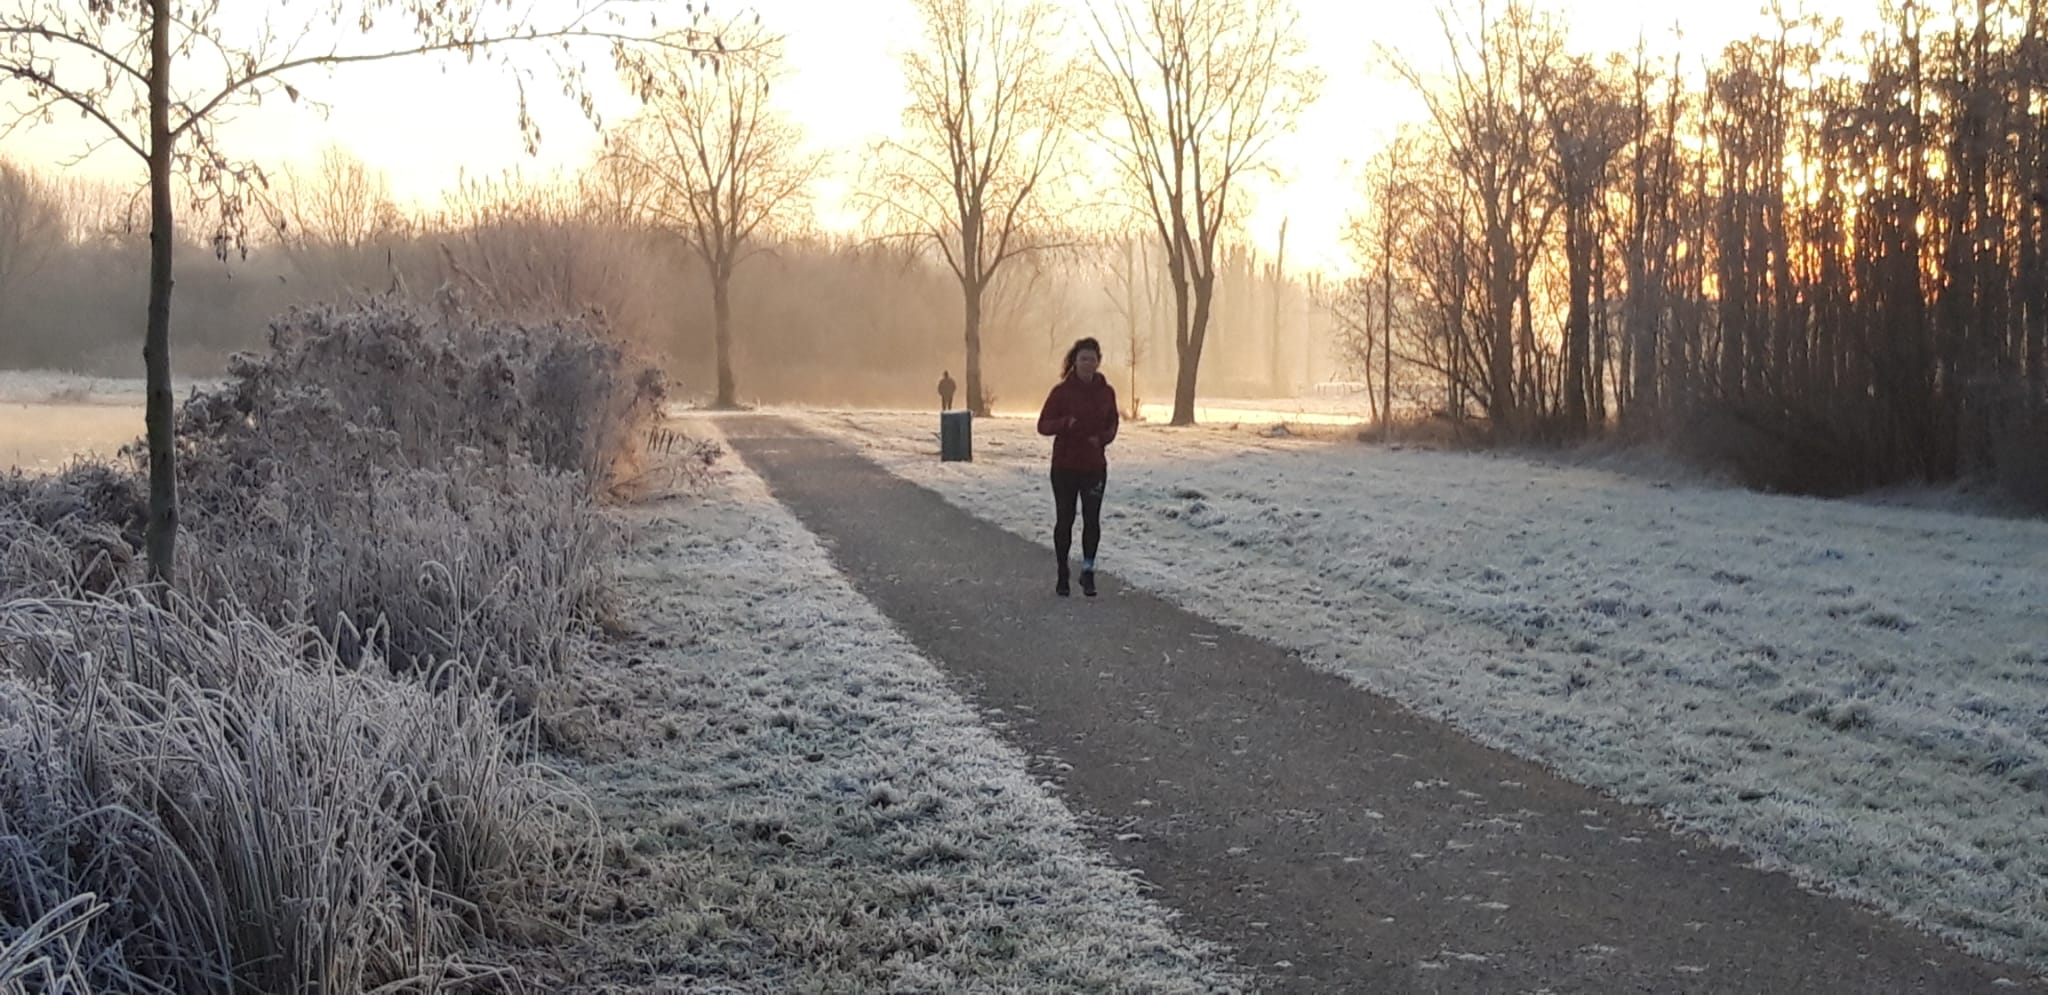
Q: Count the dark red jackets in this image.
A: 1